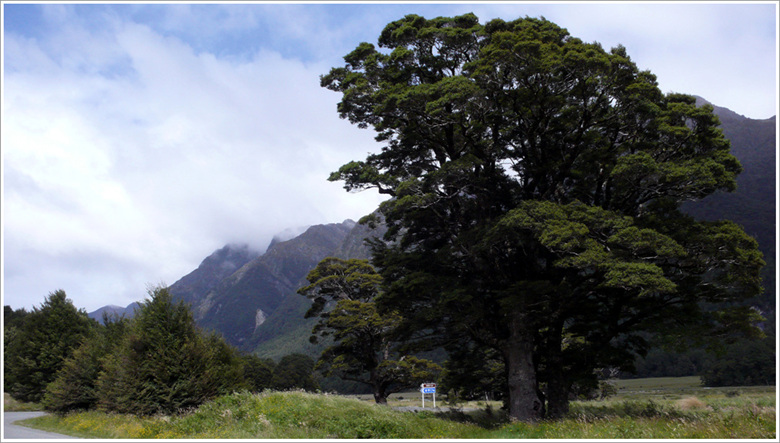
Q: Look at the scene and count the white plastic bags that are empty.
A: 0